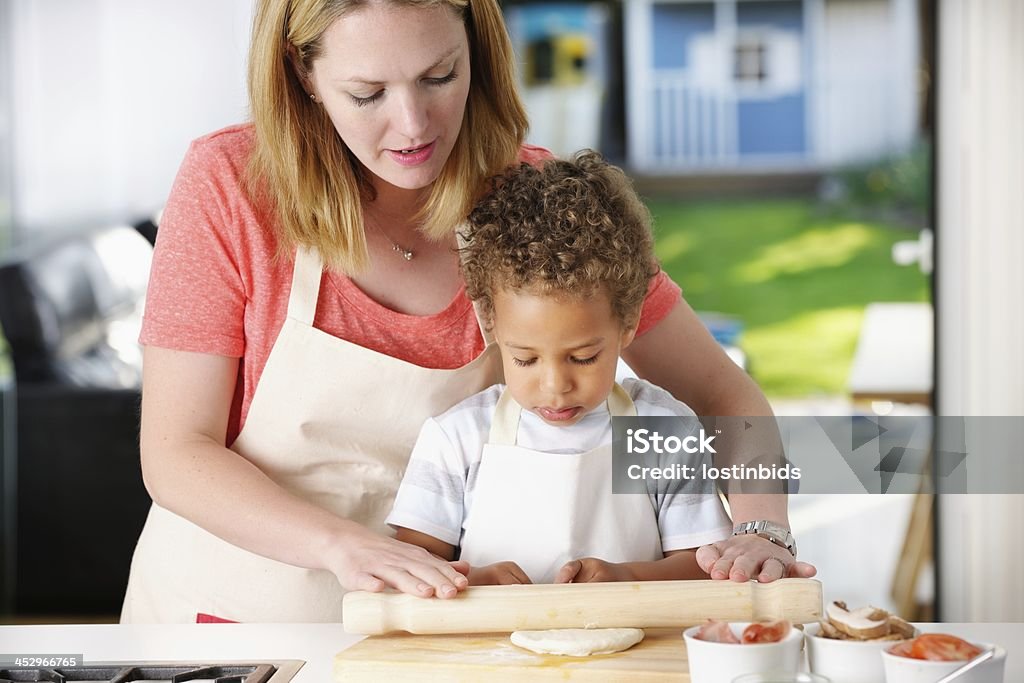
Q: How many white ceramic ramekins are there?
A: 3